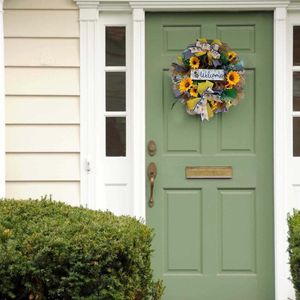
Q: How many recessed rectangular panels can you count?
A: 6